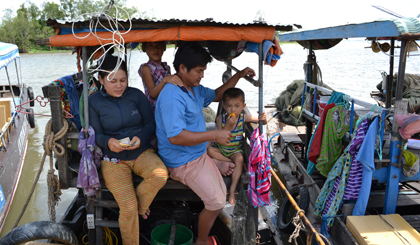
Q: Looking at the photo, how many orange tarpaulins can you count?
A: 1